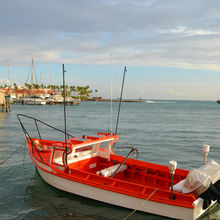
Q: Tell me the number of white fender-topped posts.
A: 2